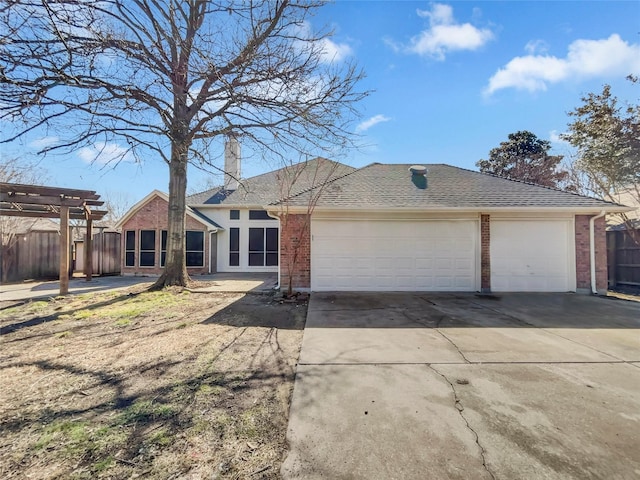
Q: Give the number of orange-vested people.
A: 0